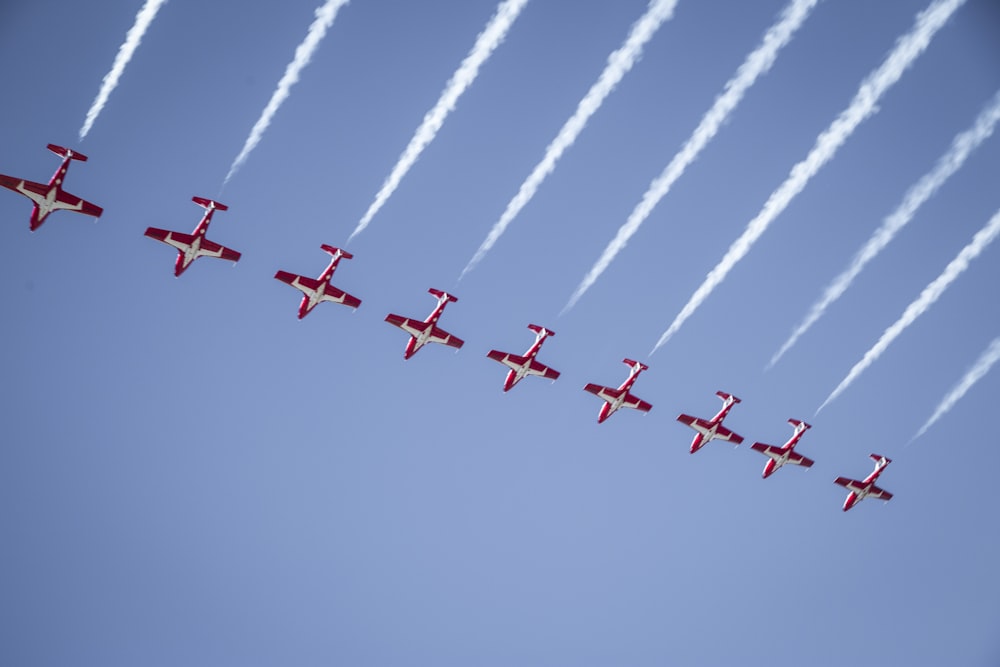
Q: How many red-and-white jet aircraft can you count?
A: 9